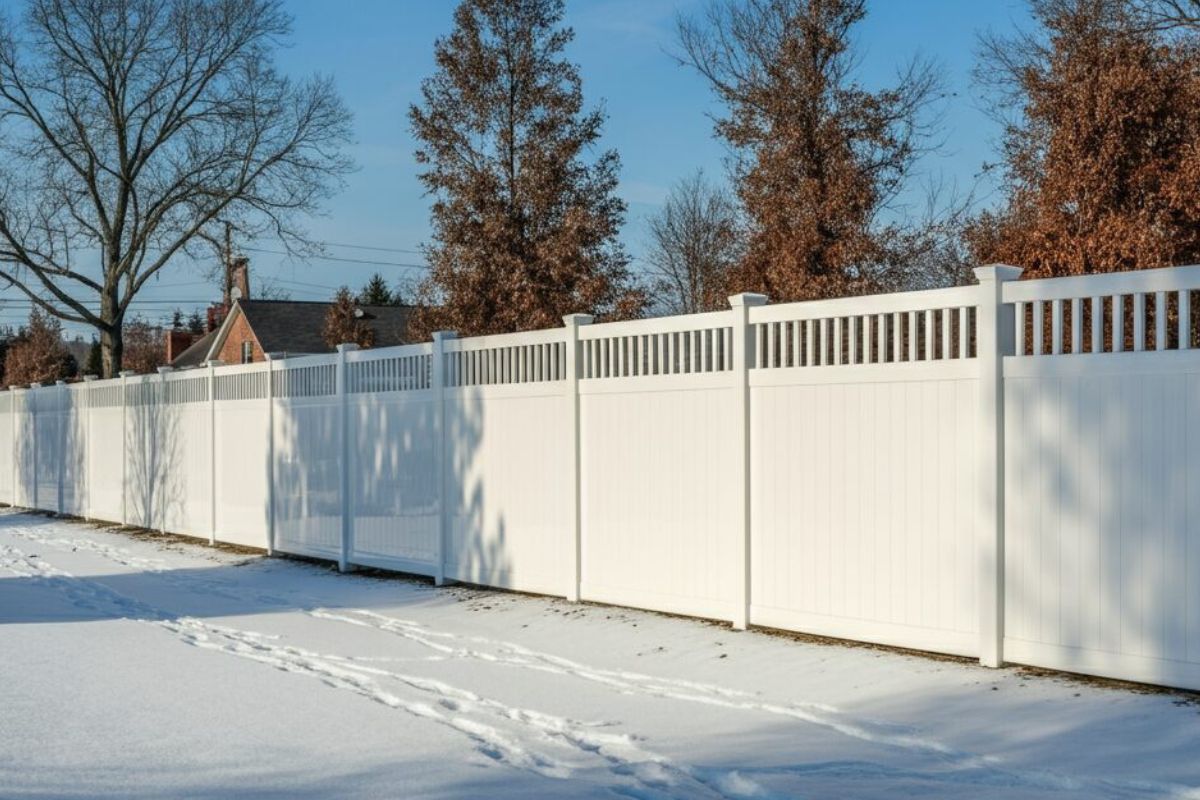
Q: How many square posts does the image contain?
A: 13